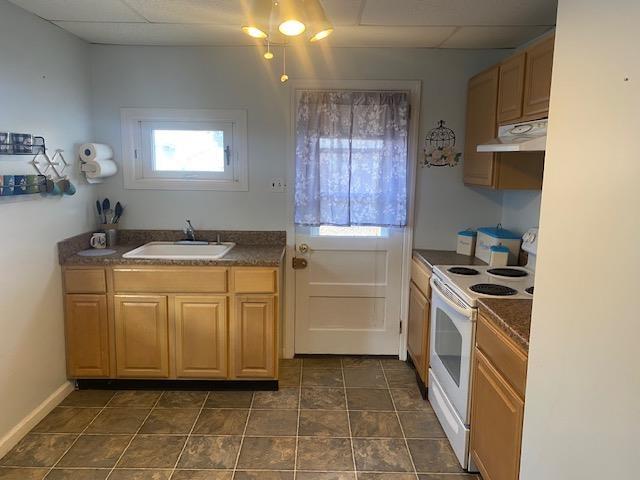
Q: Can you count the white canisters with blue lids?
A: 3